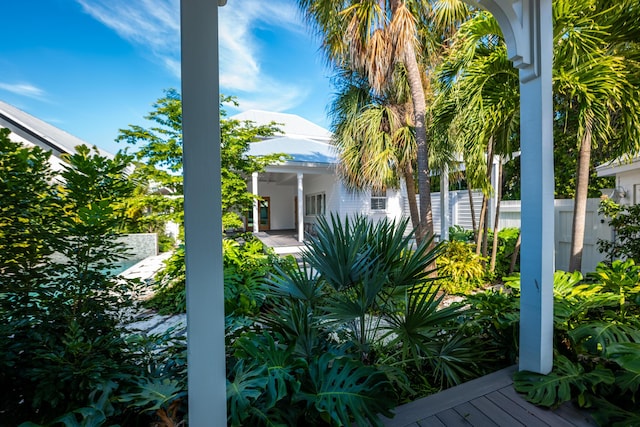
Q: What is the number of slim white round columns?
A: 2